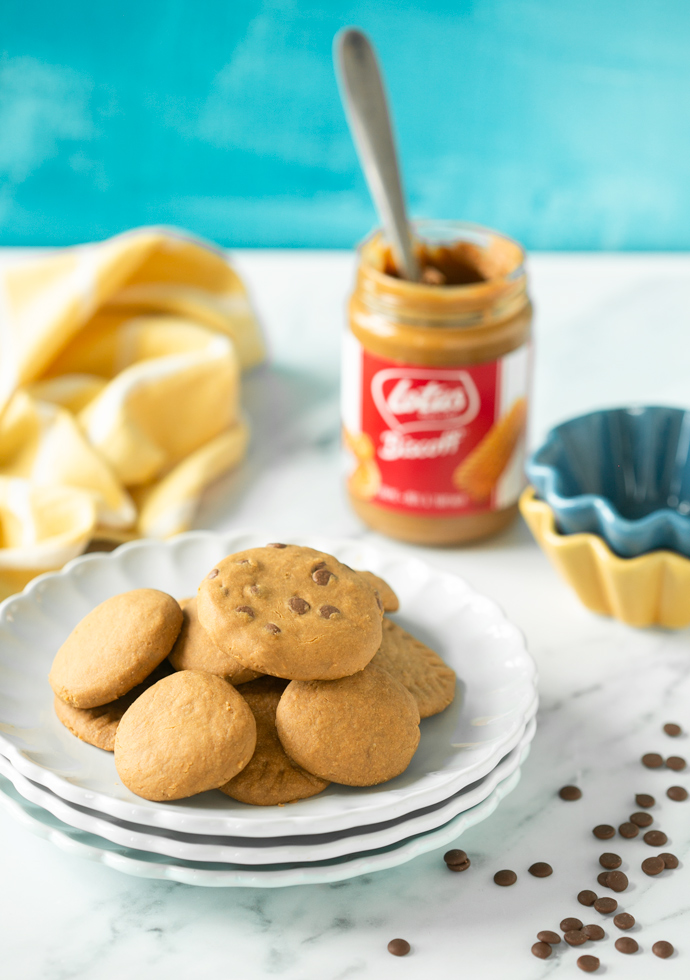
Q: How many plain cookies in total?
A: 8